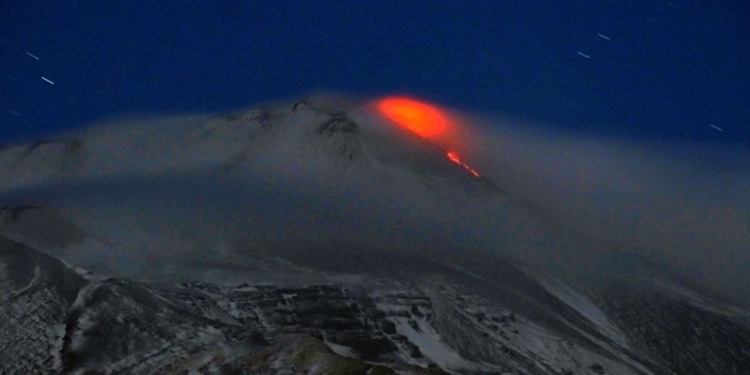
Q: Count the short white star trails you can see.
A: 5